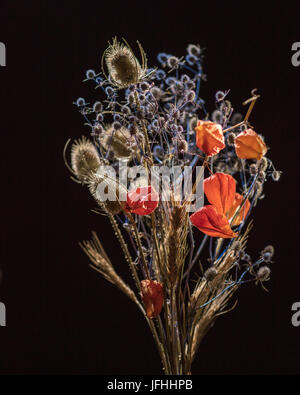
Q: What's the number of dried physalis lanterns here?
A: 5